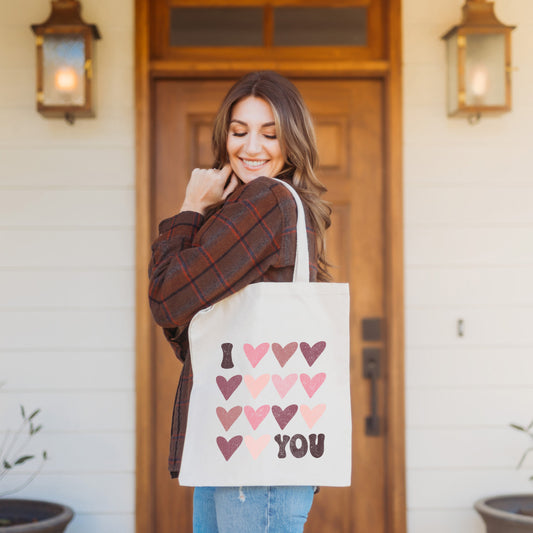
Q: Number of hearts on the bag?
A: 13